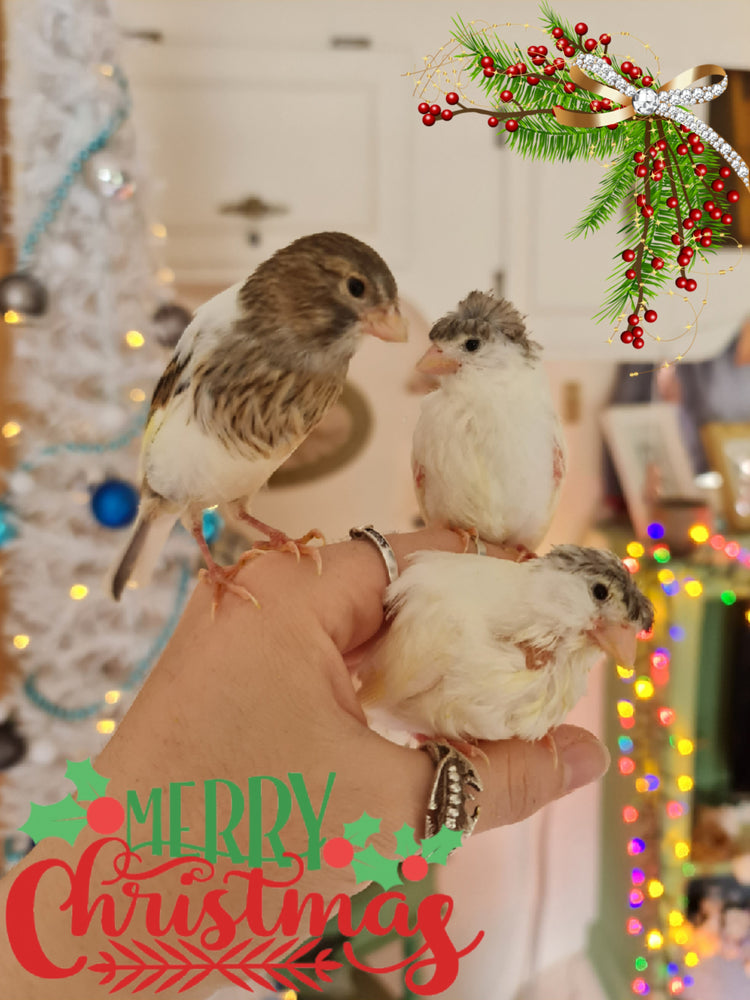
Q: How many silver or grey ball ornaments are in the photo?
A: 4